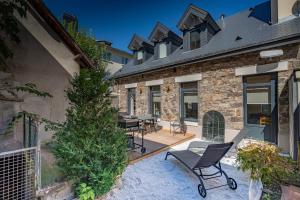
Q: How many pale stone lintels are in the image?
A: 4